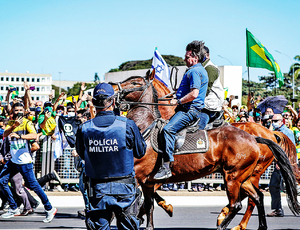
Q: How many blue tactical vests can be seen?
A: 1